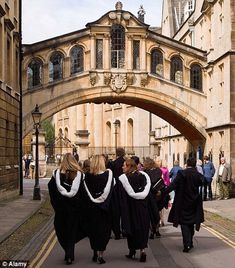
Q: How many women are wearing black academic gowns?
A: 3